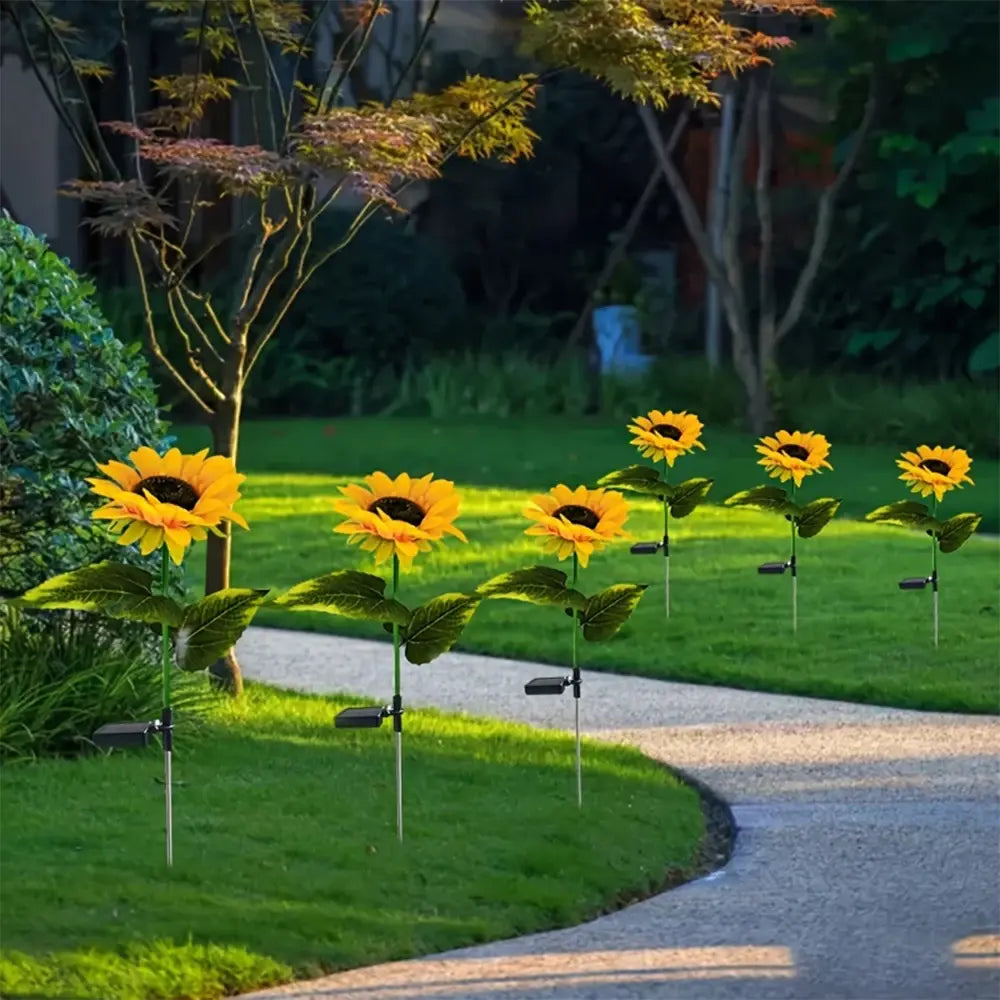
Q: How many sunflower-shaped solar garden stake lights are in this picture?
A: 6